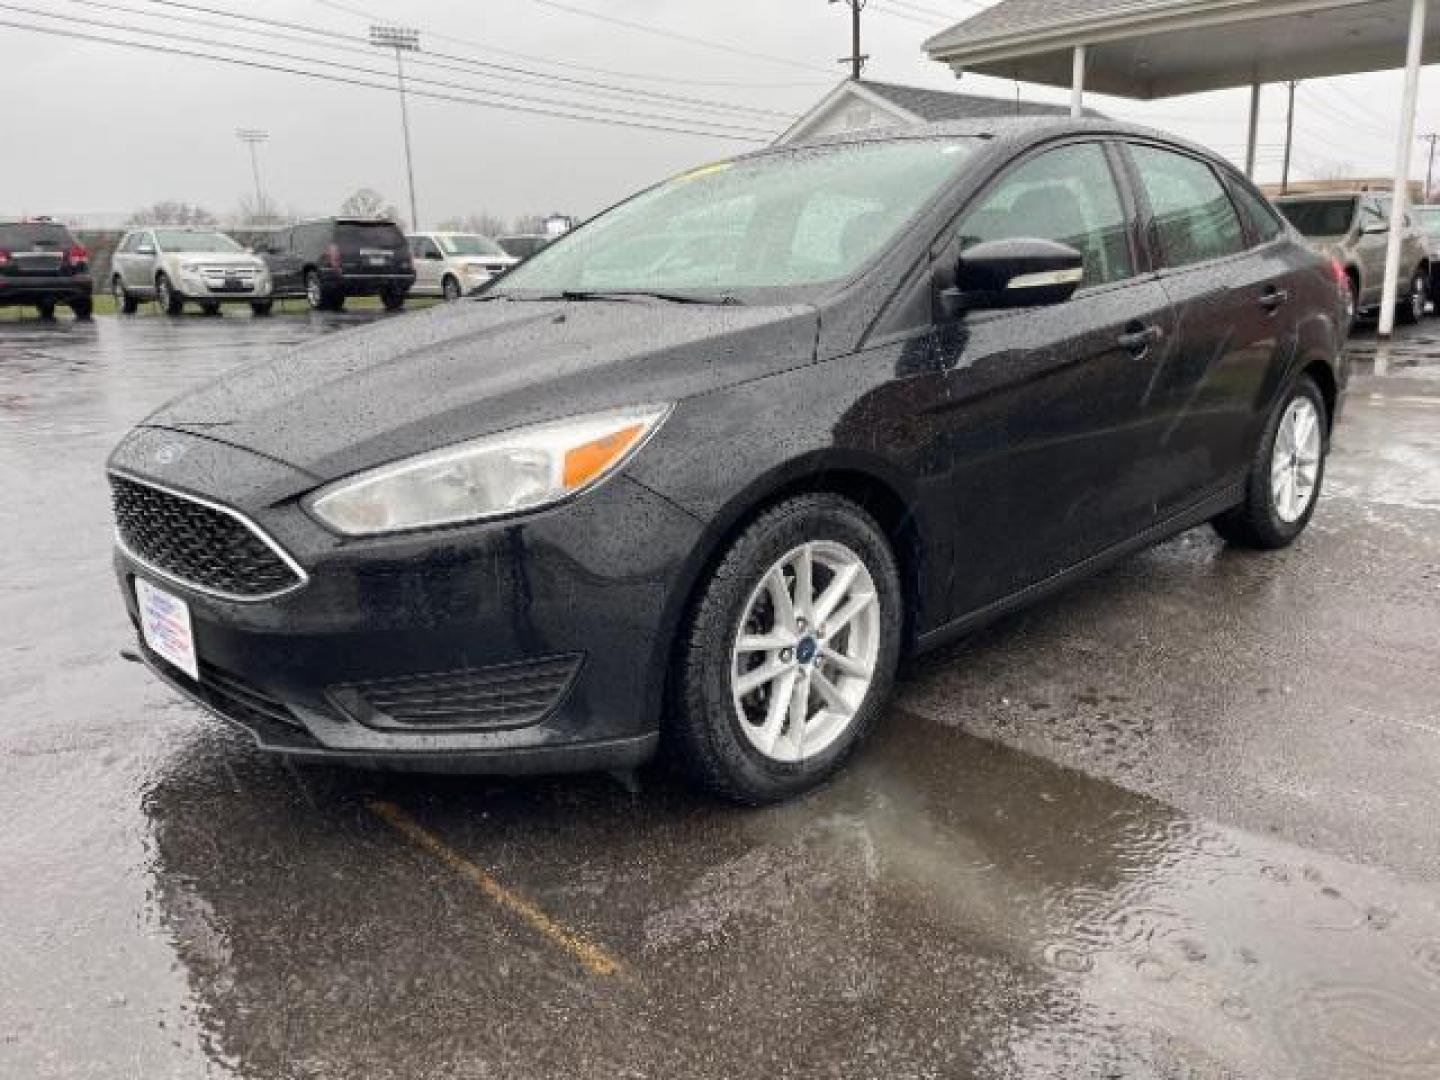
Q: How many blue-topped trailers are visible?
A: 0